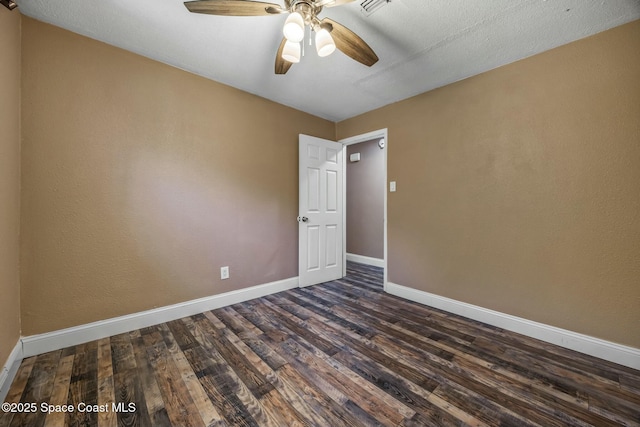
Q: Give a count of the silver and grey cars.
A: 0